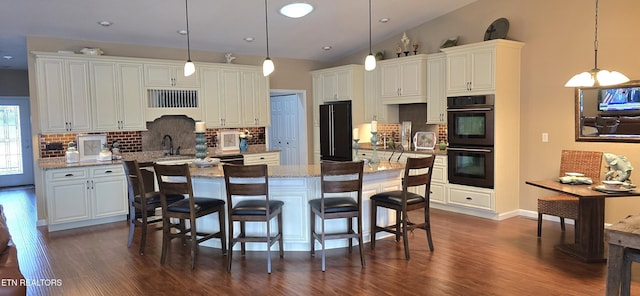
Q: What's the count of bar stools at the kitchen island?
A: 5